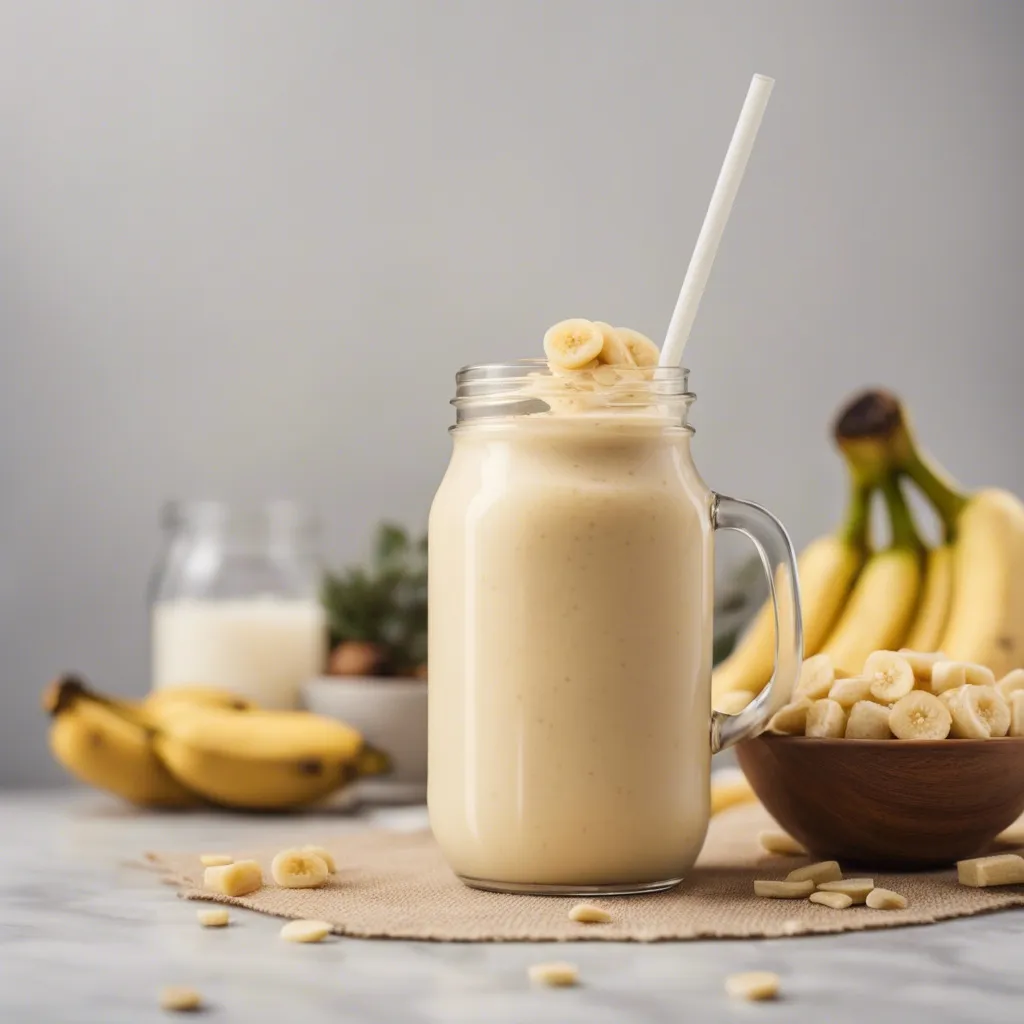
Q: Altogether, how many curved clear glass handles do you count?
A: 1